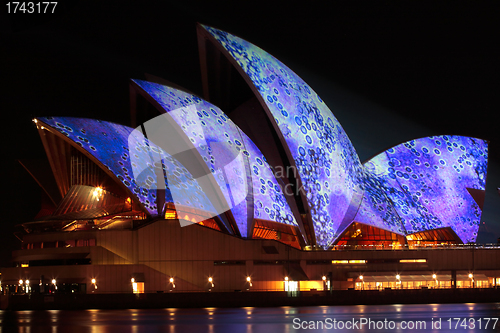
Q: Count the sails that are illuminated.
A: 4